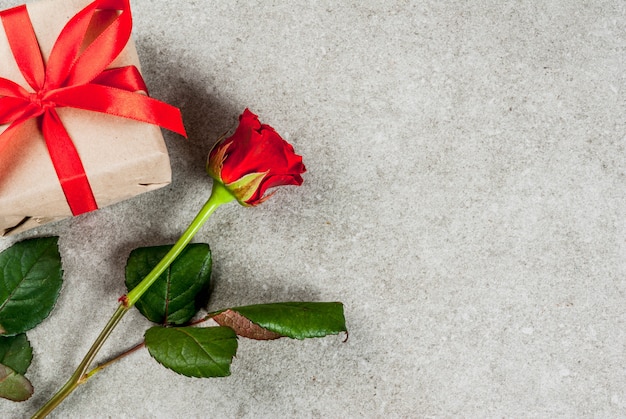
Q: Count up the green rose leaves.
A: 6